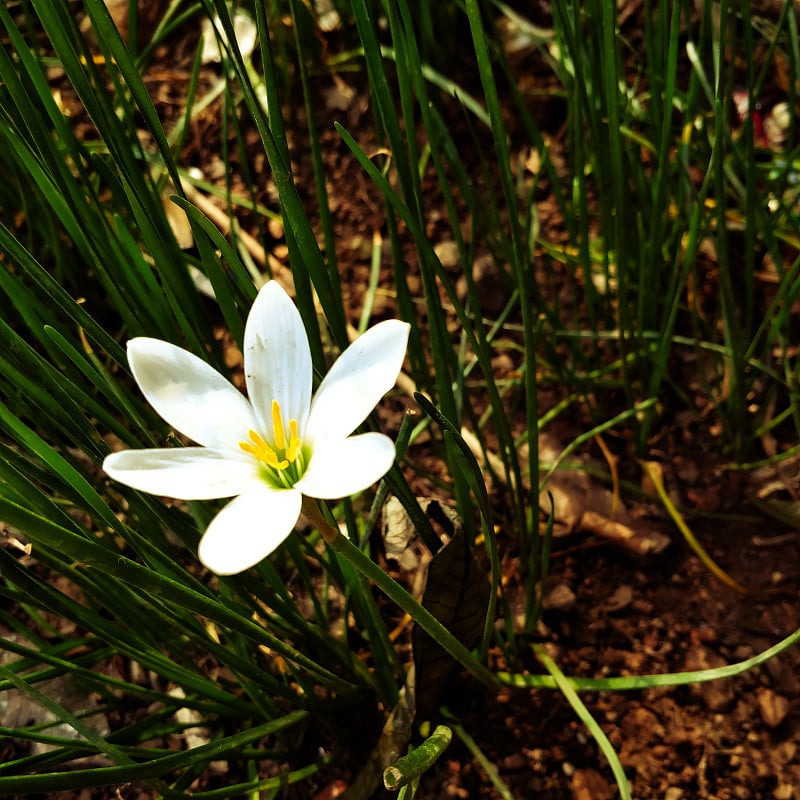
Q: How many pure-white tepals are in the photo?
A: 6